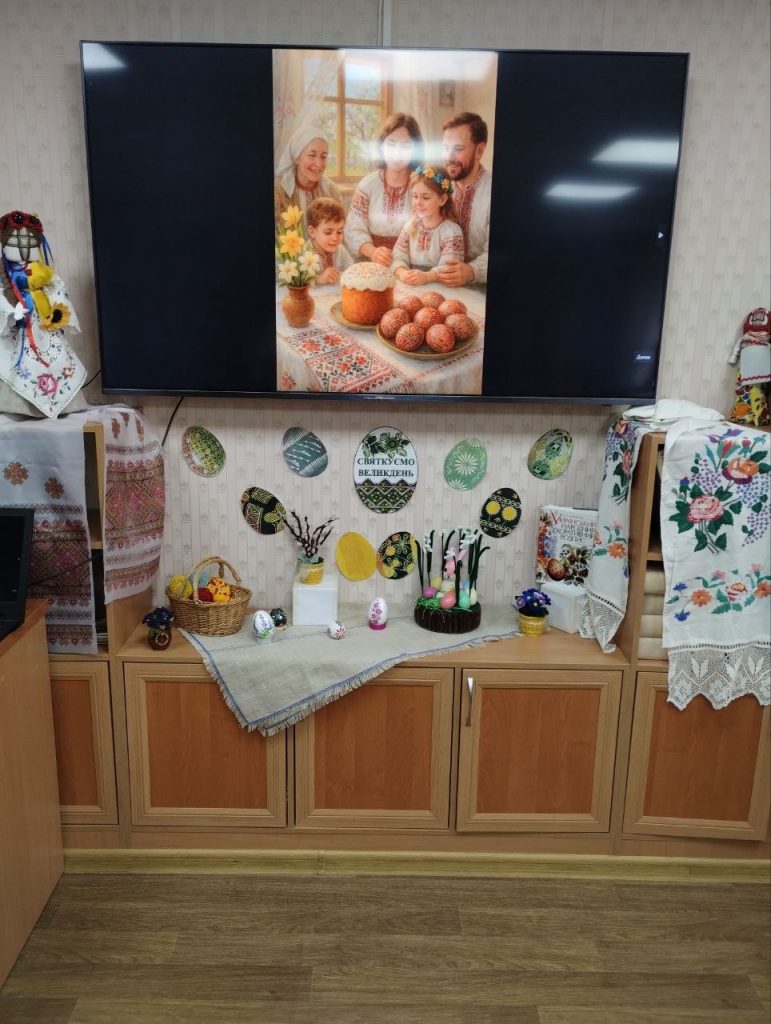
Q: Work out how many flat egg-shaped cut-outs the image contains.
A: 9